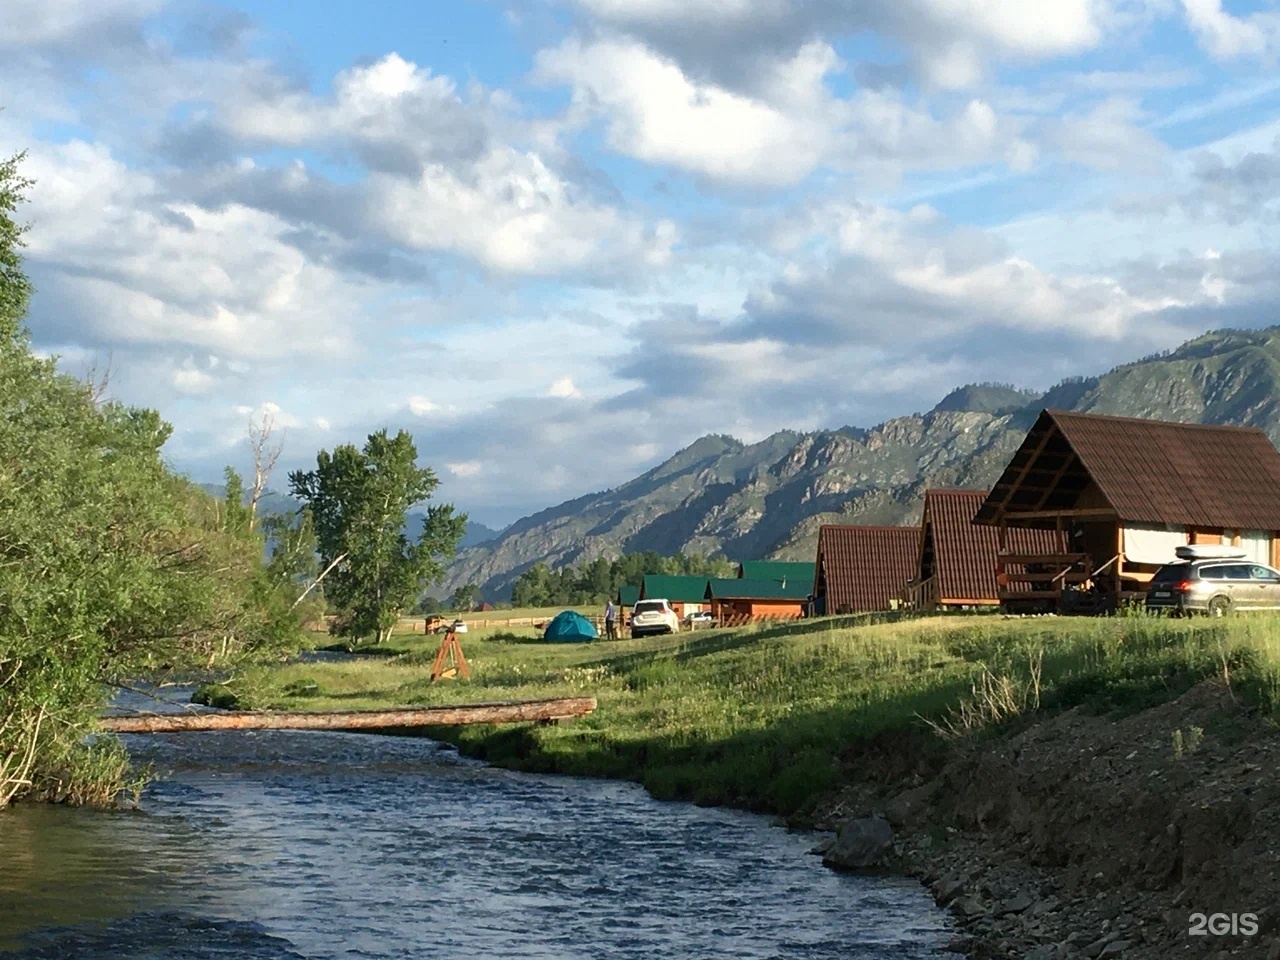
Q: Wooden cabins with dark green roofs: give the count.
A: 4